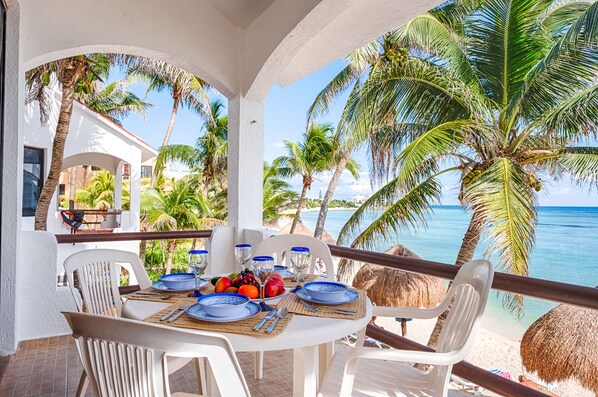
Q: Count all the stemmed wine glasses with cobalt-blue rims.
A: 4